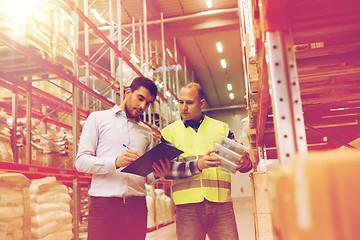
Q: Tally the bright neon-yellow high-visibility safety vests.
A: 1